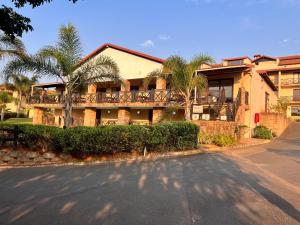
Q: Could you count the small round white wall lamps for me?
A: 3